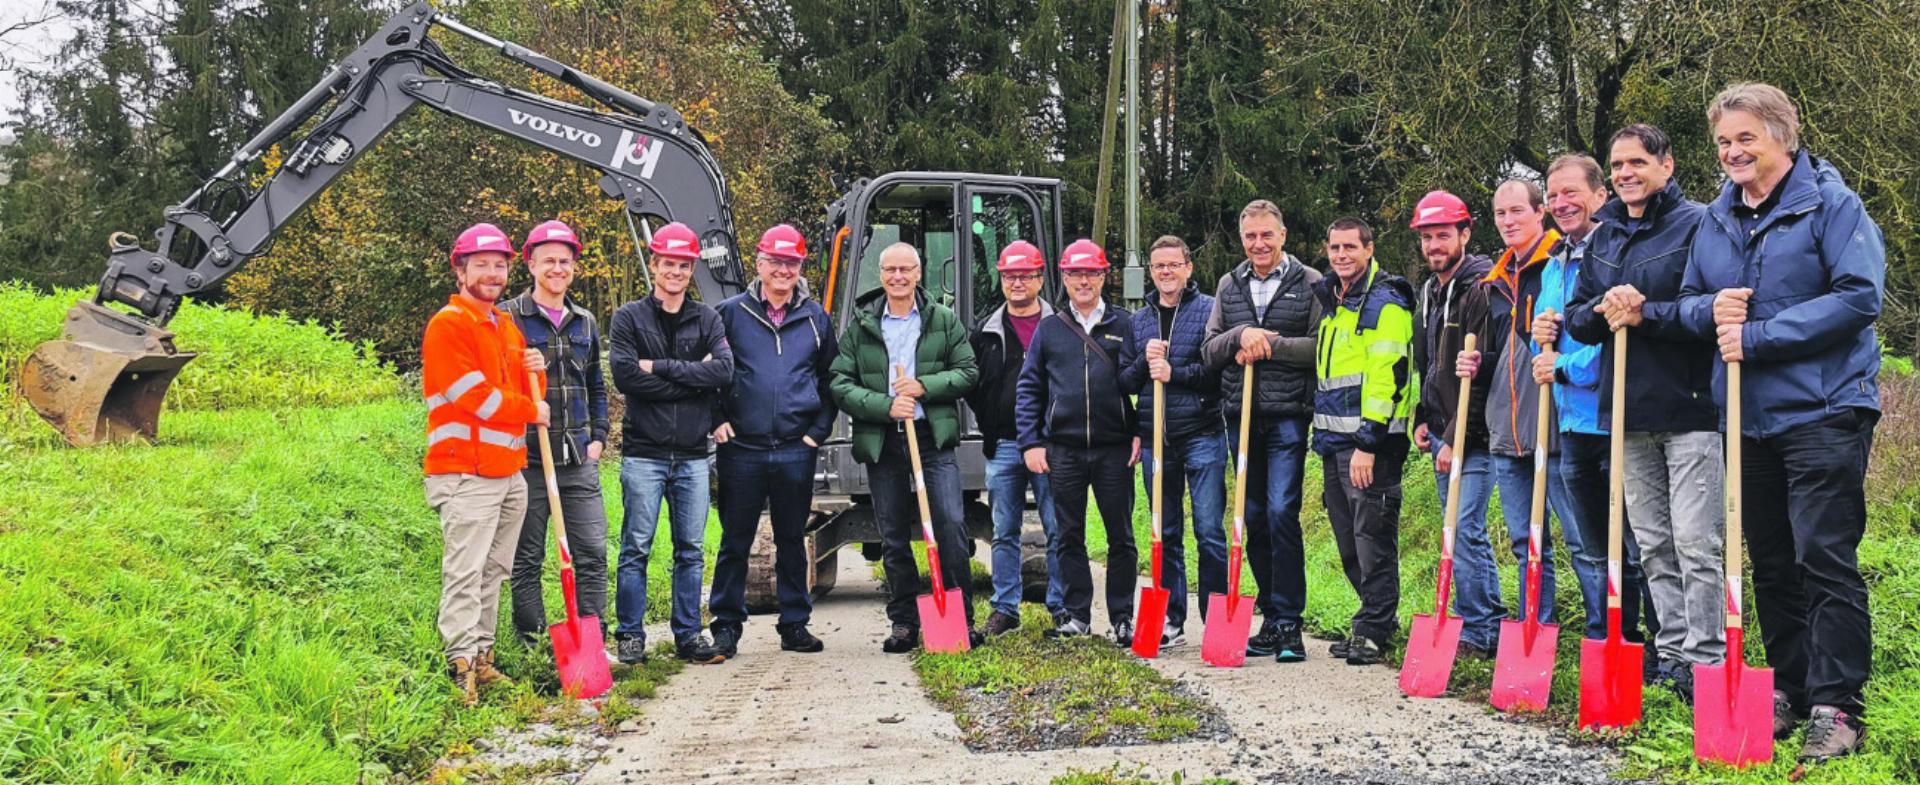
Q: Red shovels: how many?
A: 8